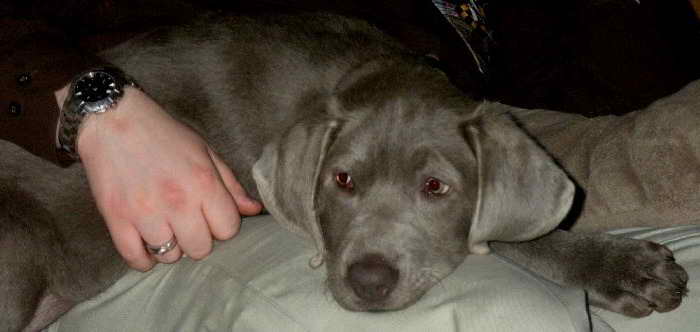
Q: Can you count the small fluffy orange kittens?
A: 0